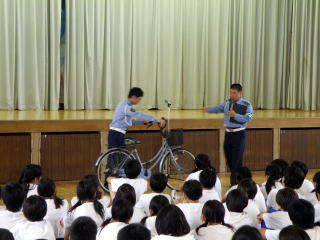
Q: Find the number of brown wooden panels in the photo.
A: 6